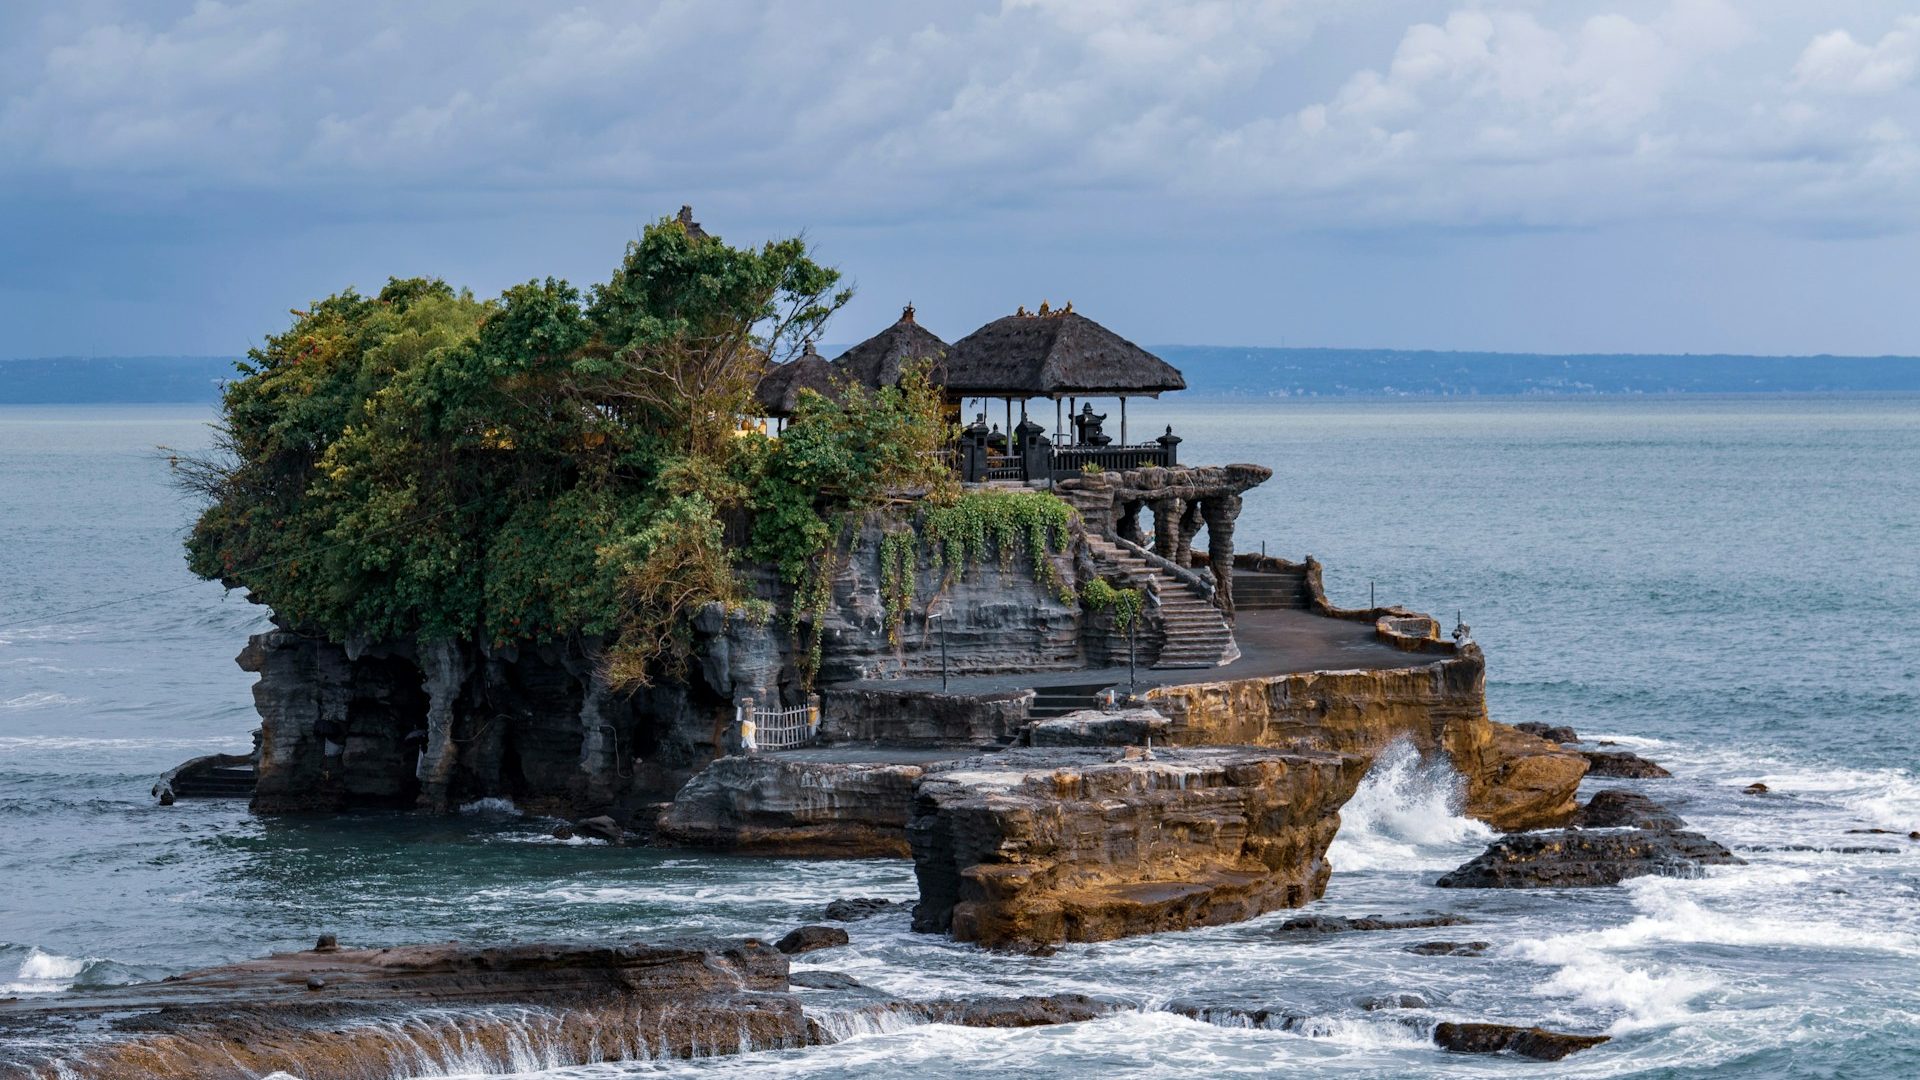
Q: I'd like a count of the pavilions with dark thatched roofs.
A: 3